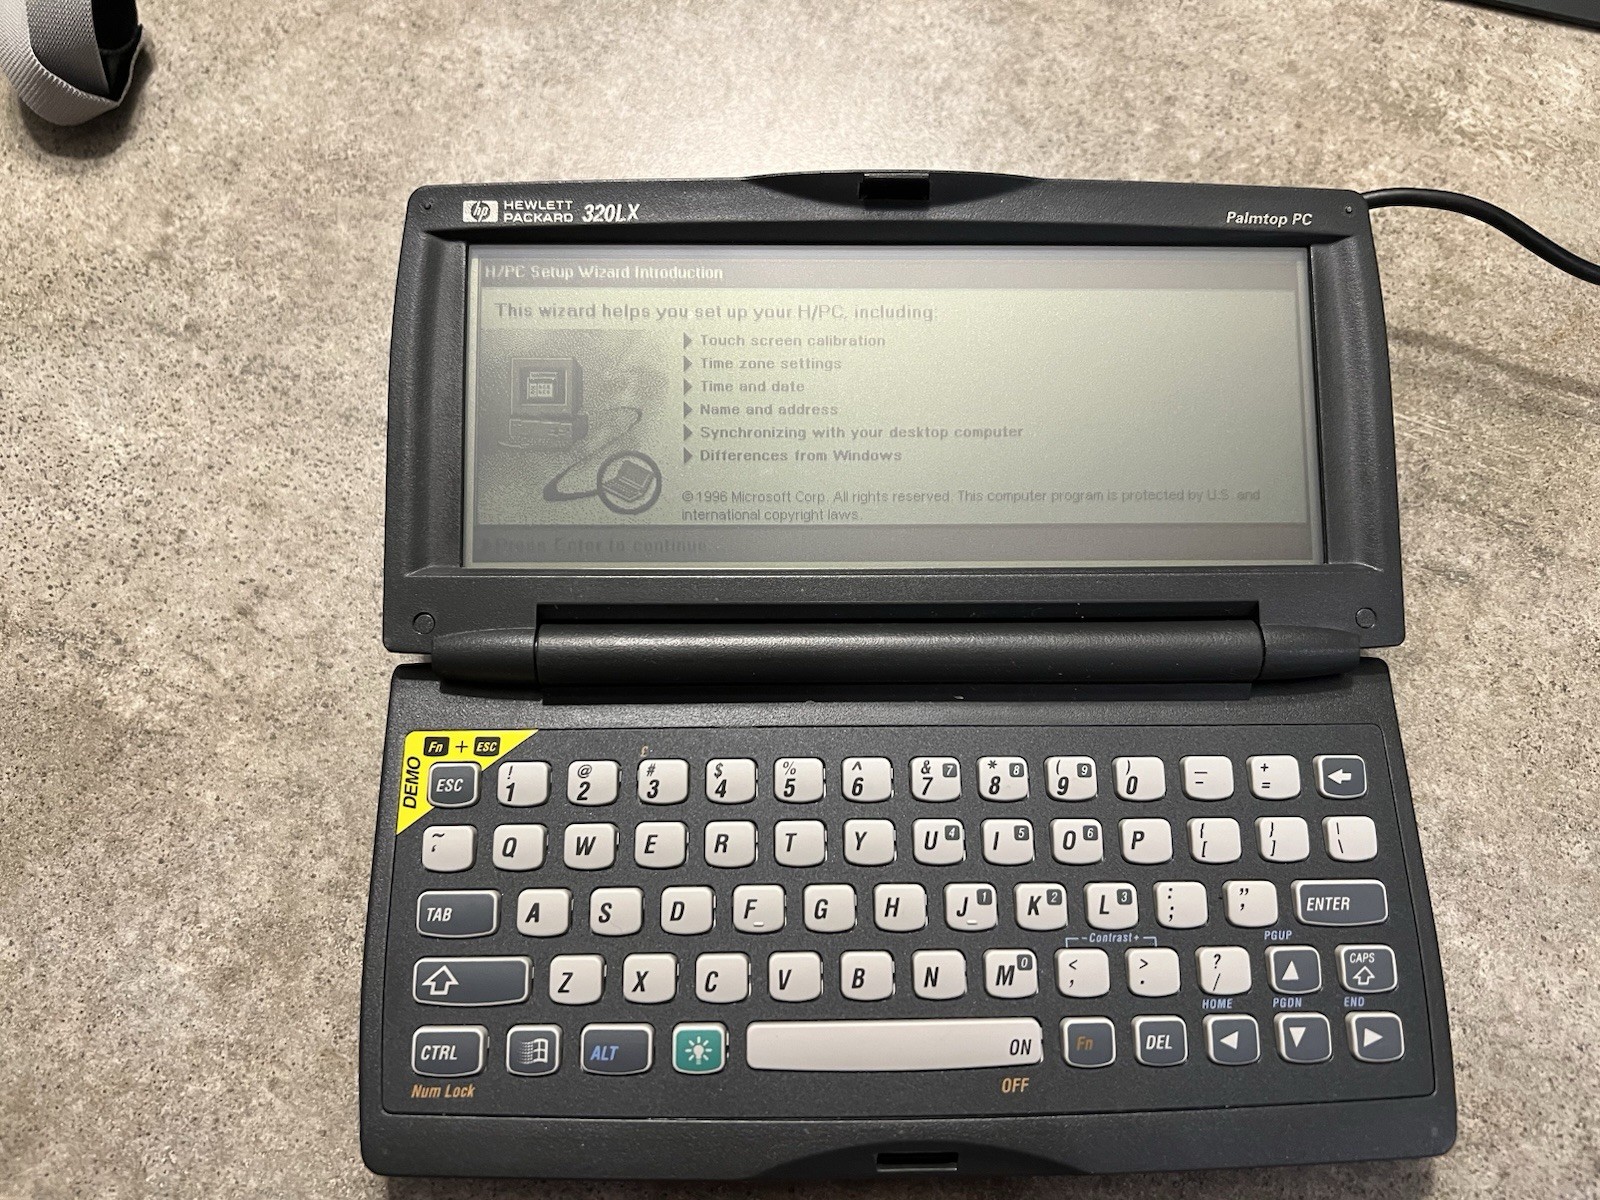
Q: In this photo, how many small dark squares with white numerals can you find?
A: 10